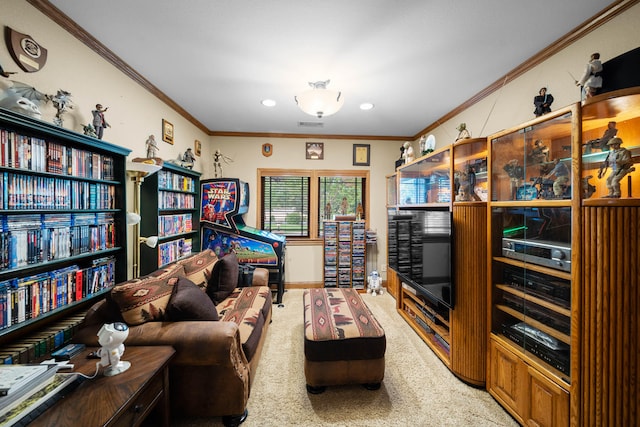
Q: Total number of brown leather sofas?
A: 1